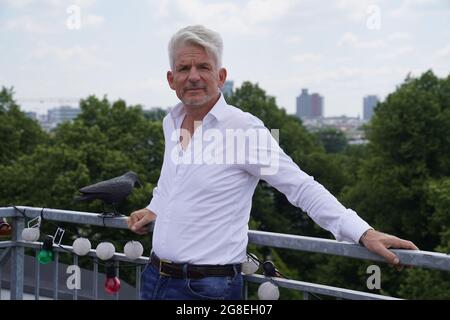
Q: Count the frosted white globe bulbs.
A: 6